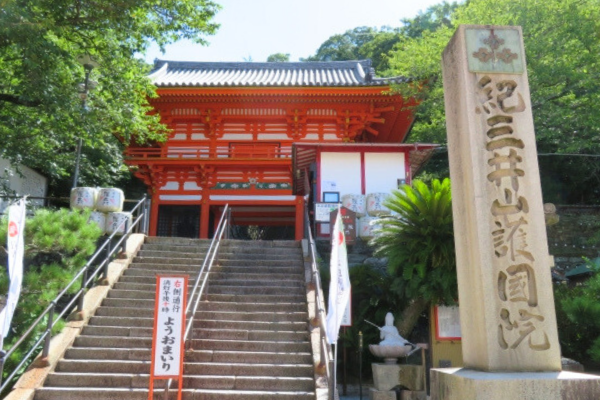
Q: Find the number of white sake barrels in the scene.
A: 7